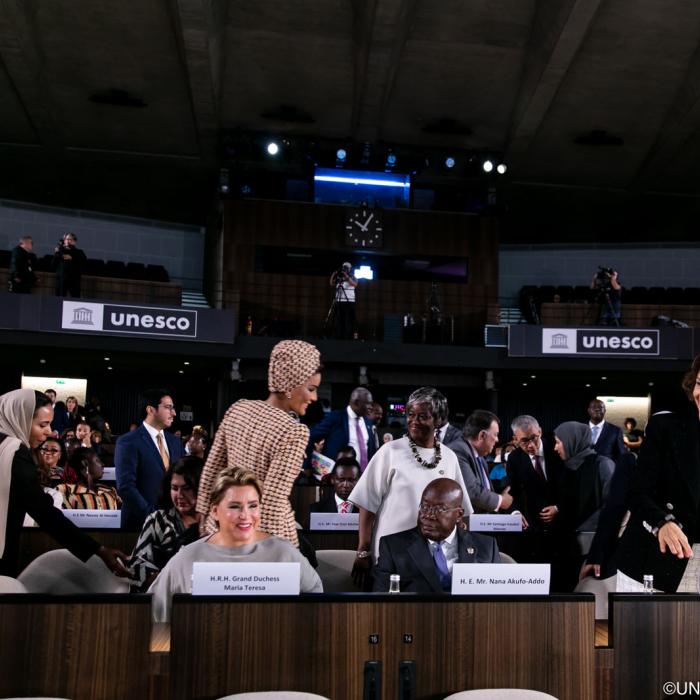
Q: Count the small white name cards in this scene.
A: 5